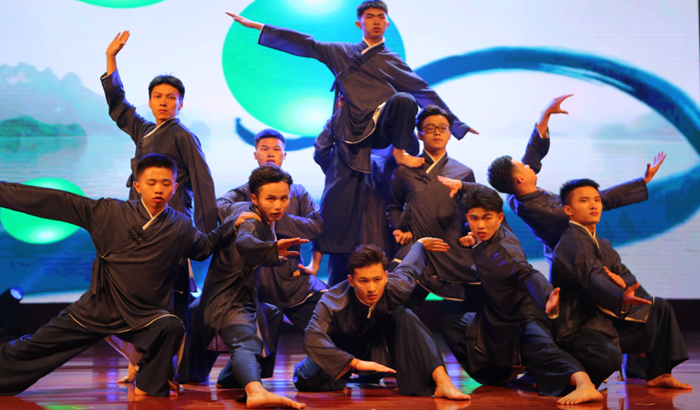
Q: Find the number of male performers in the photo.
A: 11